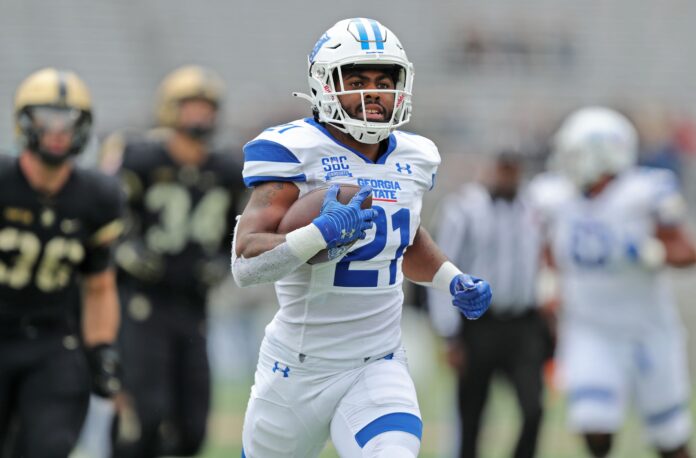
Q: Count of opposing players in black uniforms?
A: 2